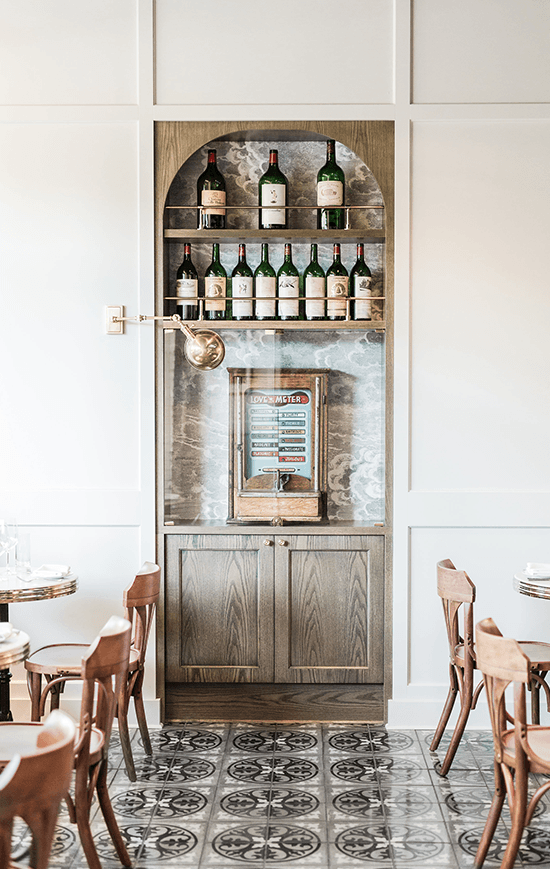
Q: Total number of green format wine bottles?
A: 11